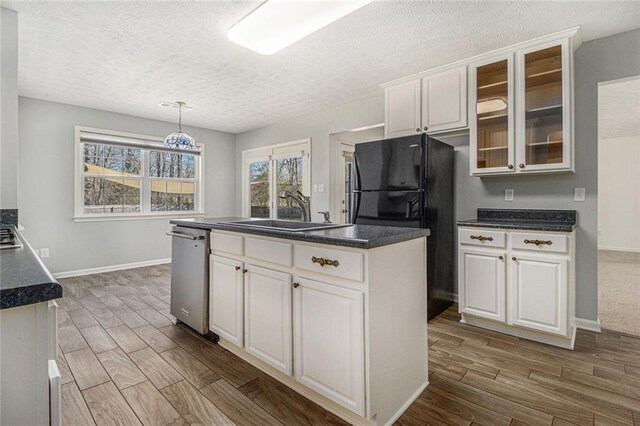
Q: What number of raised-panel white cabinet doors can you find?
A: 7